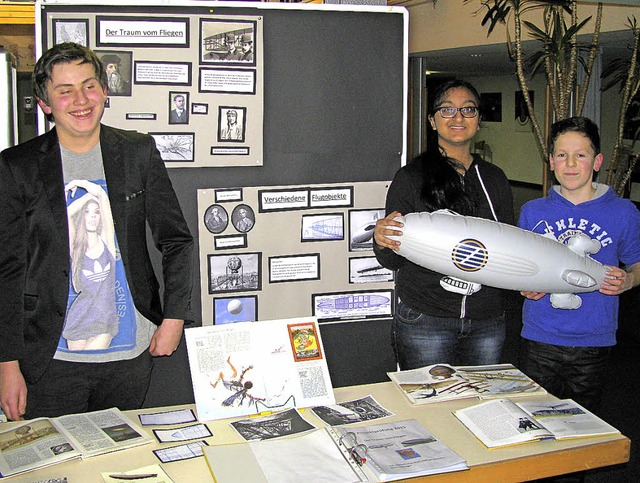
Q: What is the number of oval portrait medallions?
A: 2